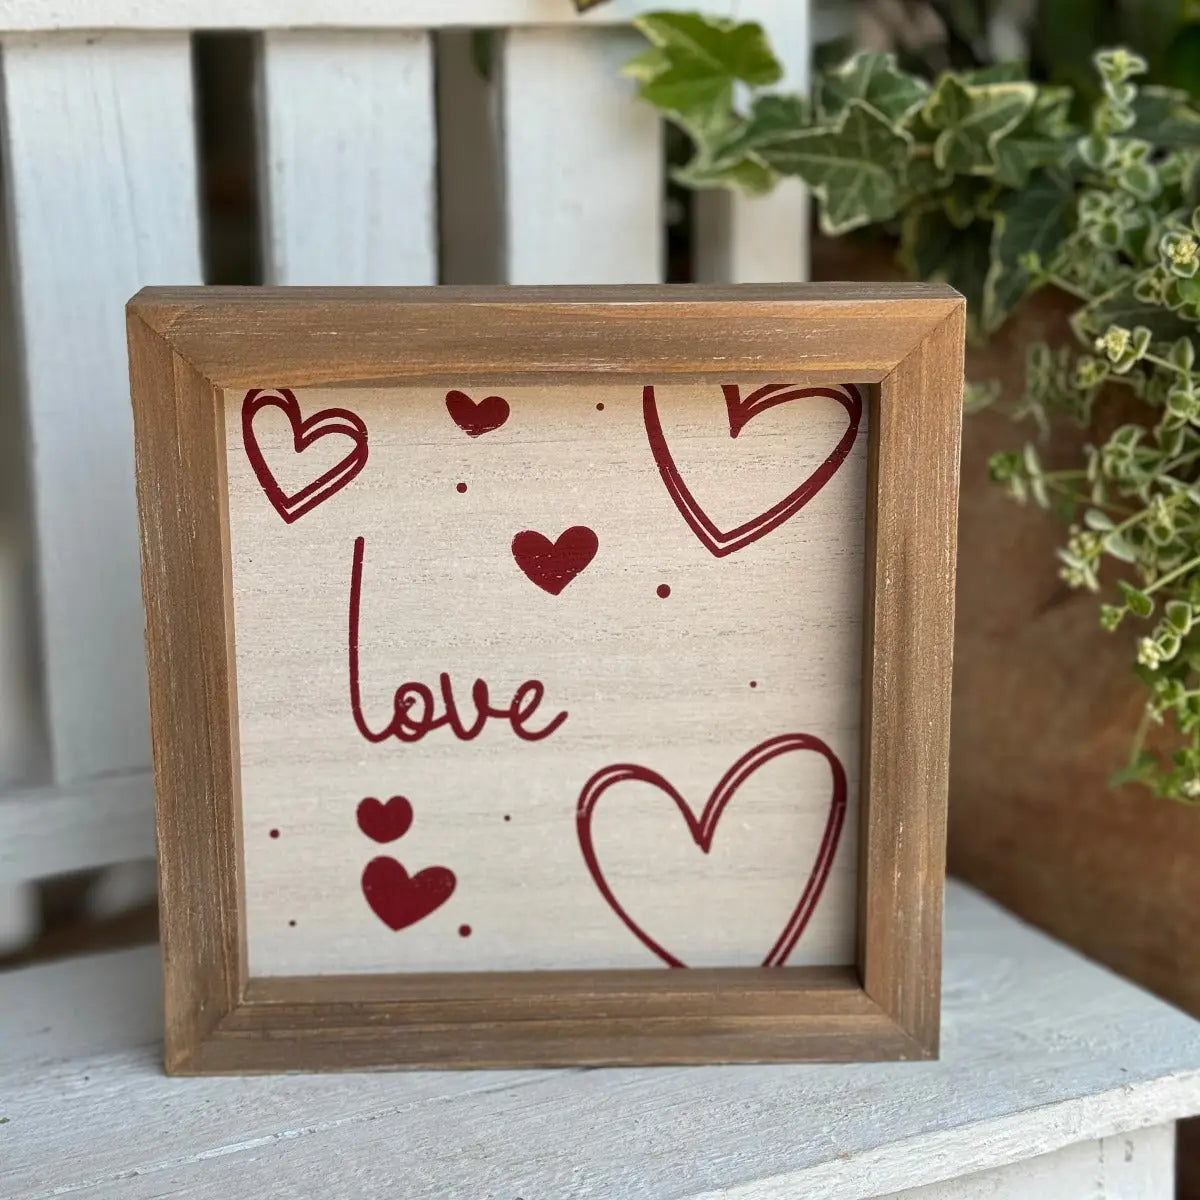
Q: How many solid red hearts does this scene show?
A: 4